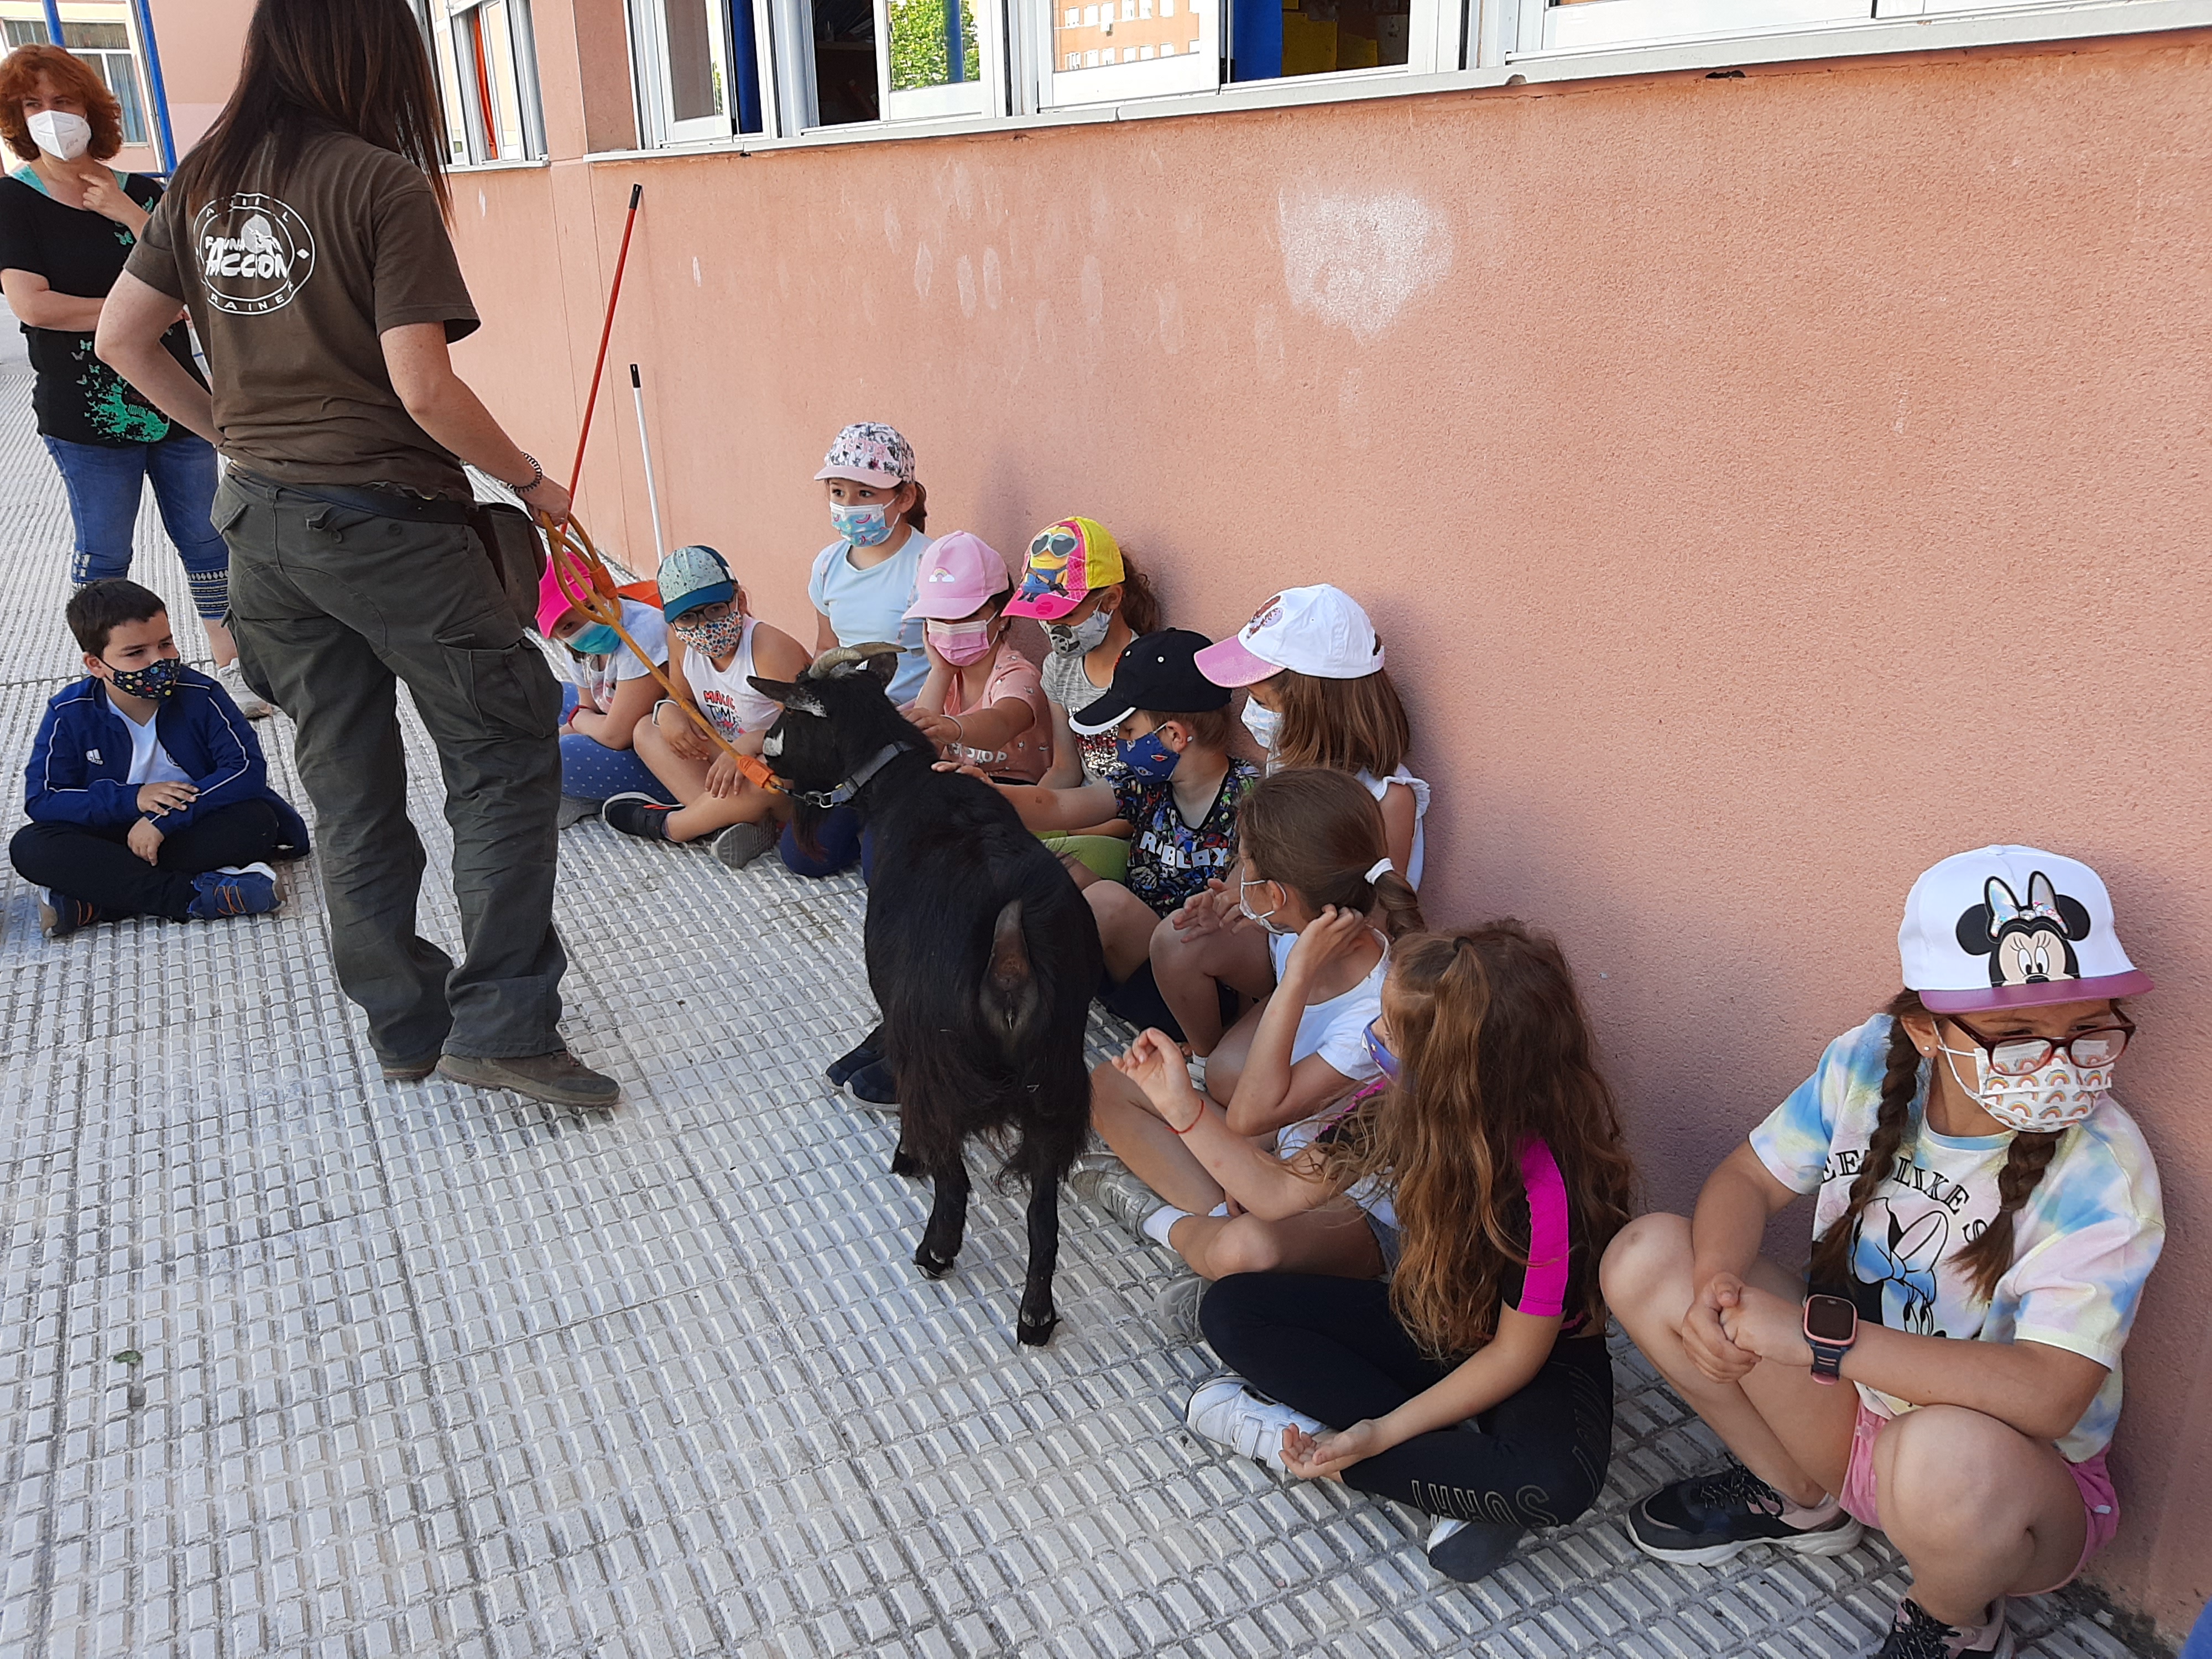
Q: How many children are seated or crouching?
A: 11